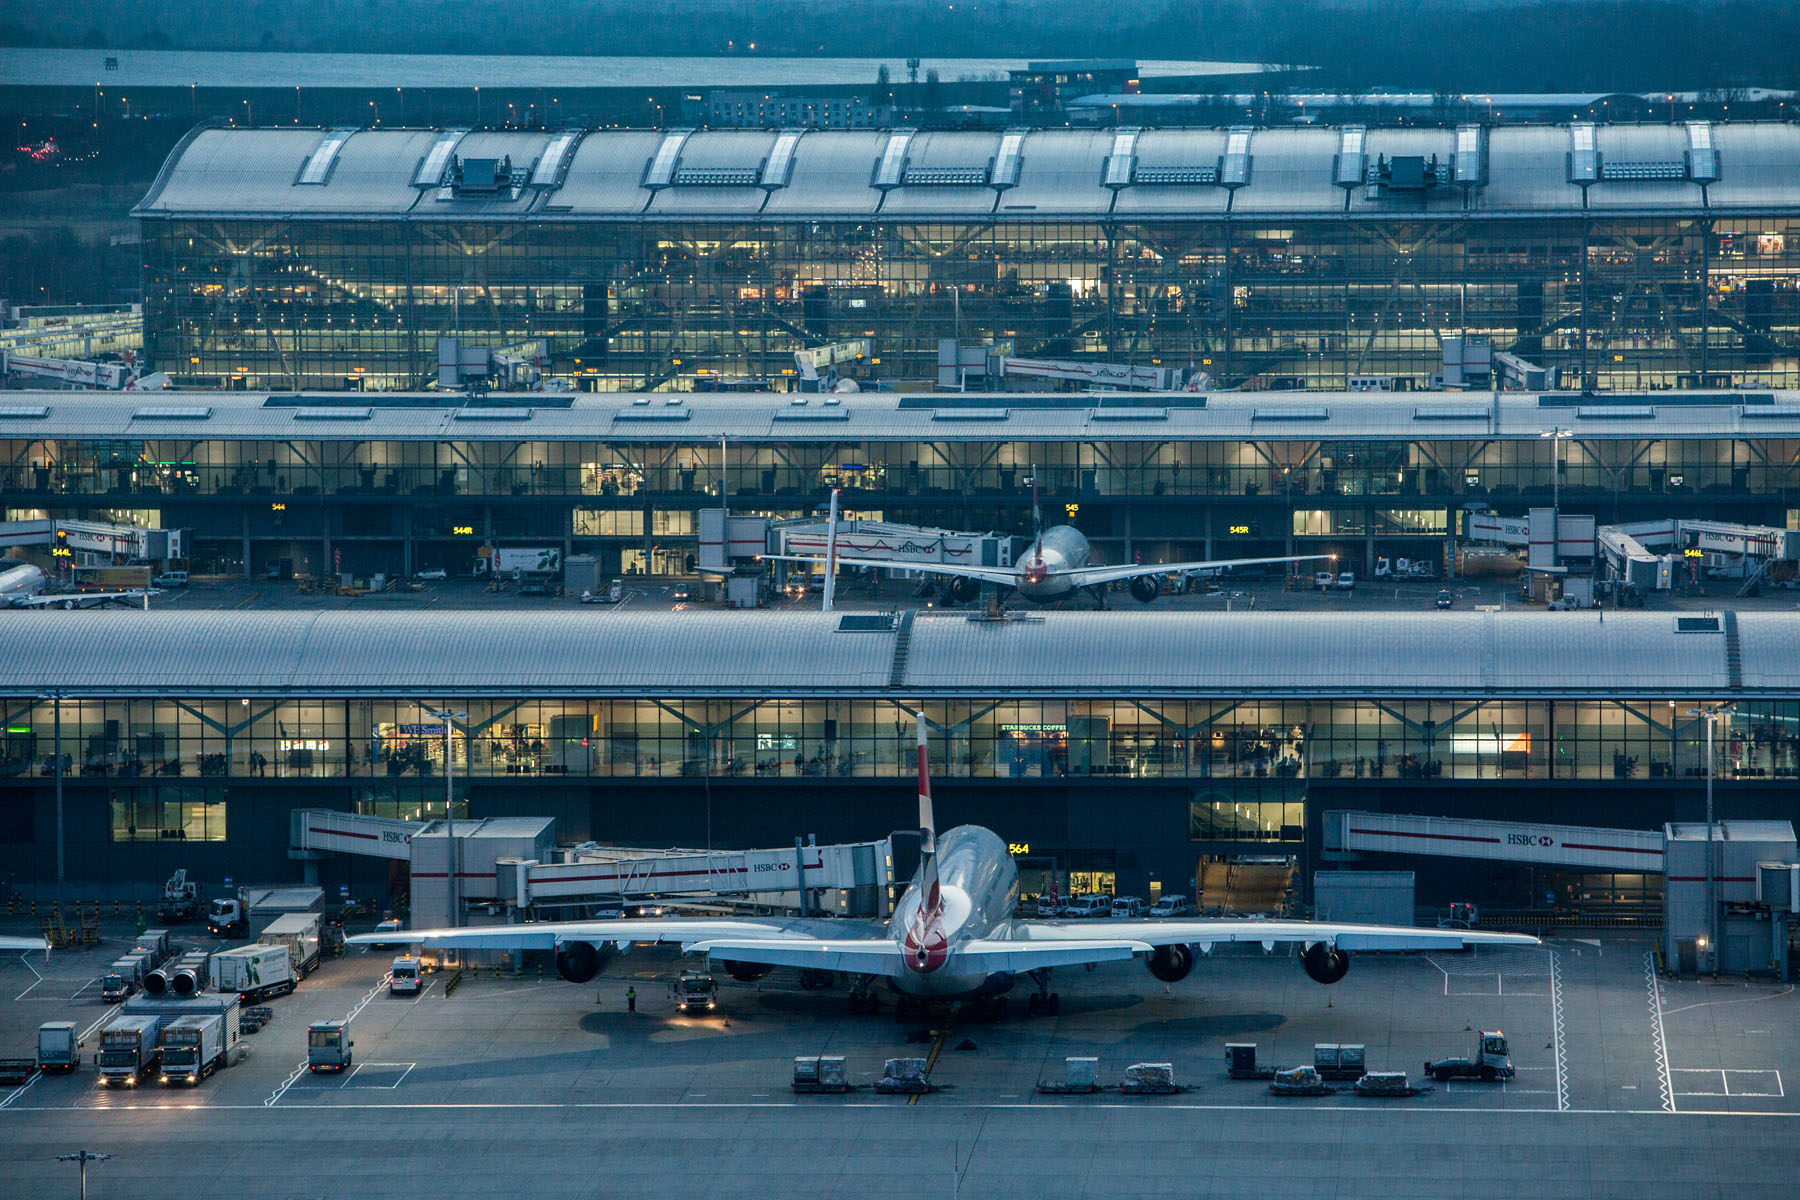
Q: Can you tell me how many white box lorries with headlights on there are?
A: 2